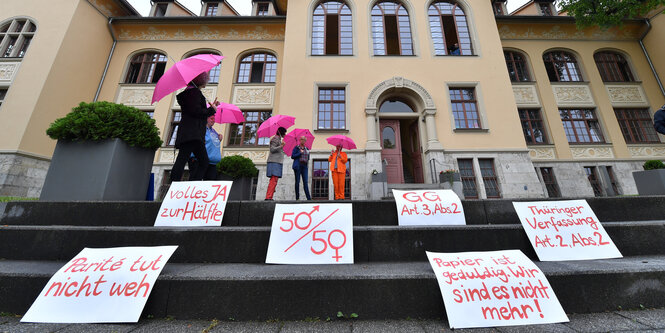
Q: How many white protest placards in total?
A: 6